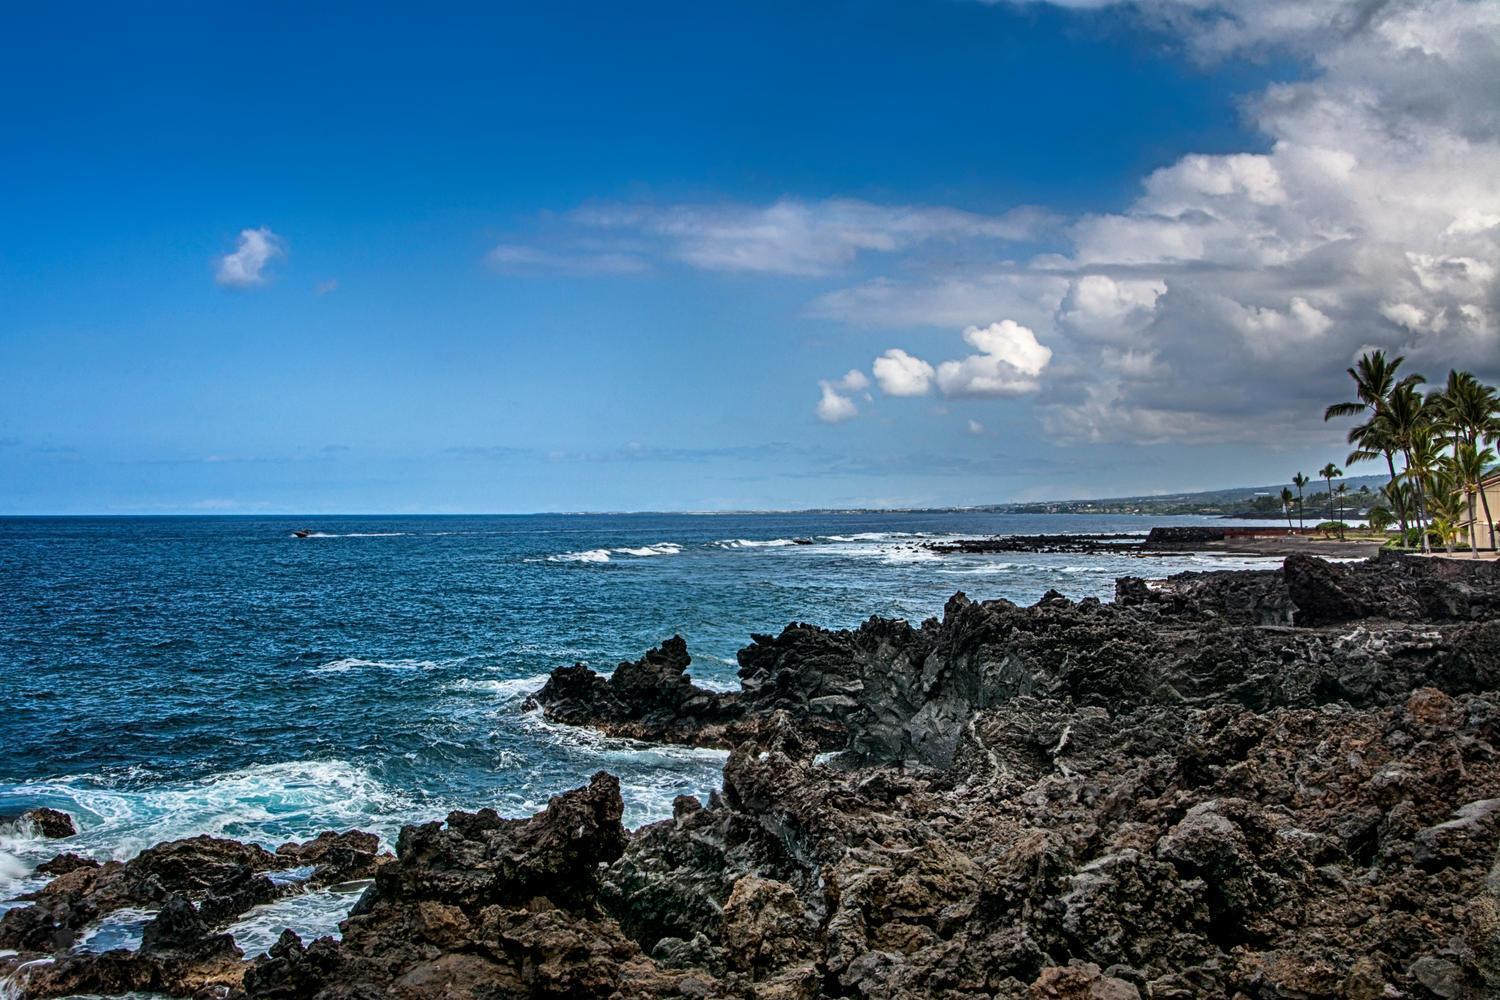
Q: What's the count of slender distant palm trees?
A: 4